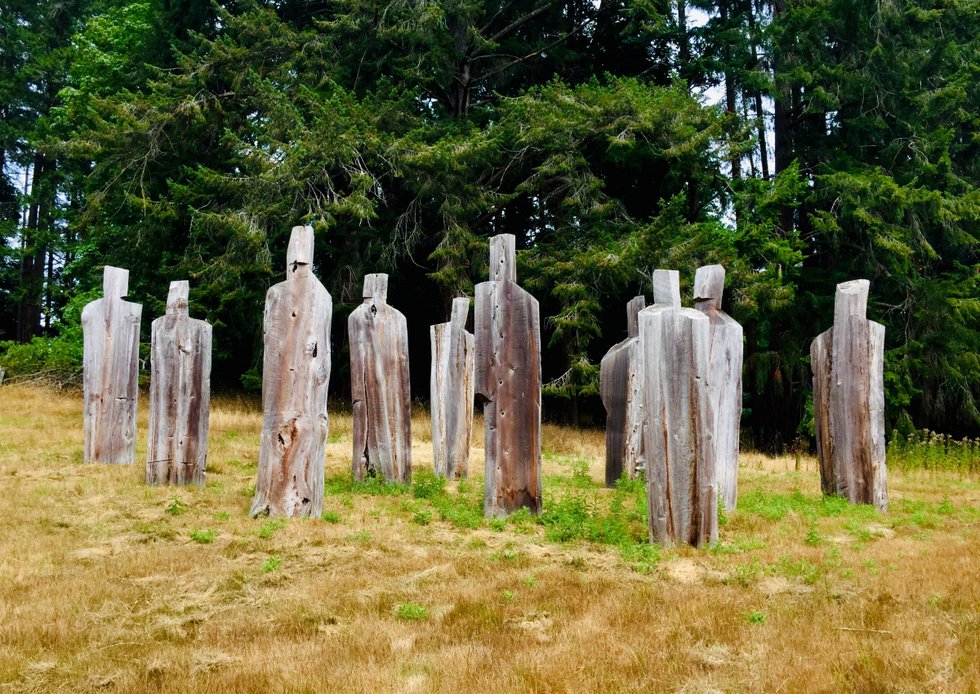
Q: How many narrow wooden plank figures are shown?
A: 10